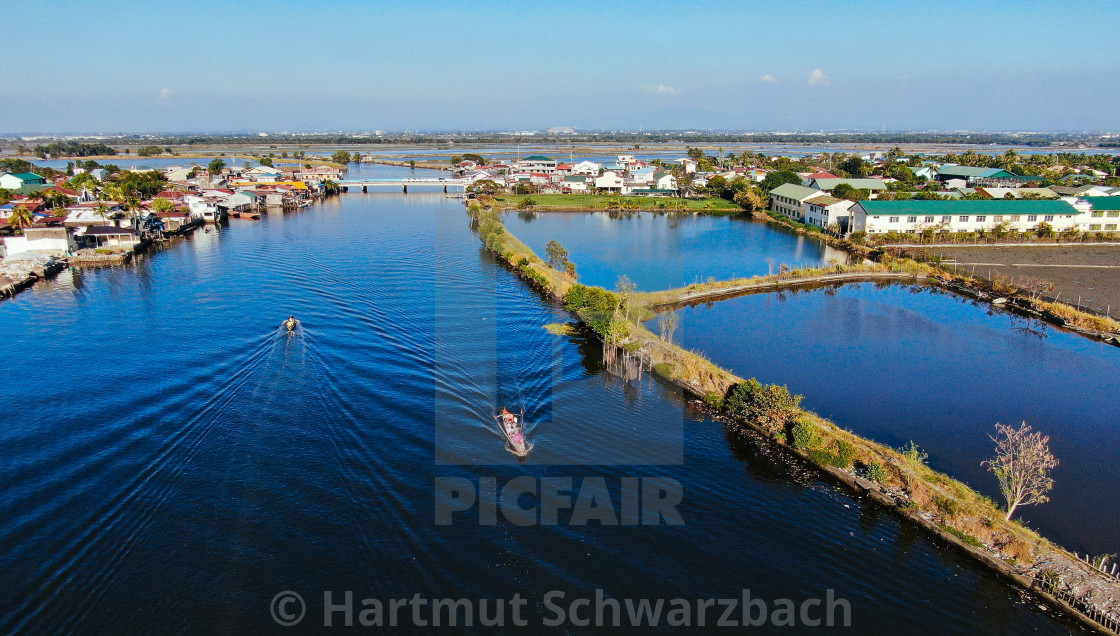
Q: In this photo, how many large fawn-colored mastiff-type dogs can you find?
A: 0